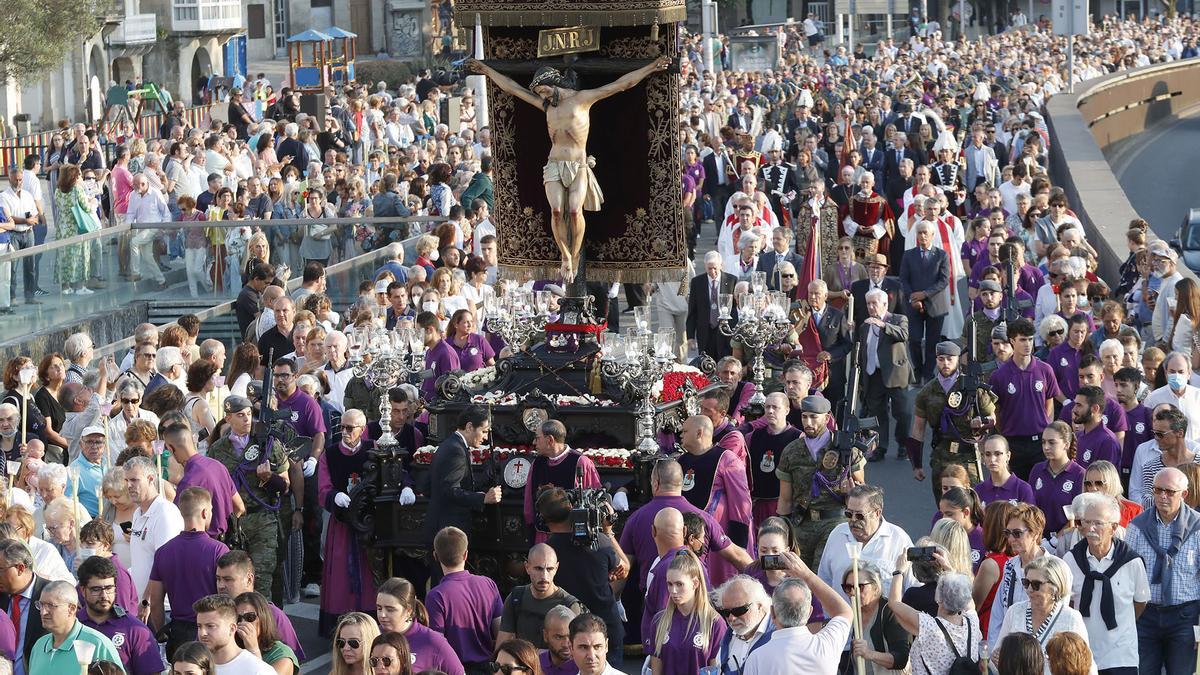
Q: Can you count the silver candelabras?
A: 4